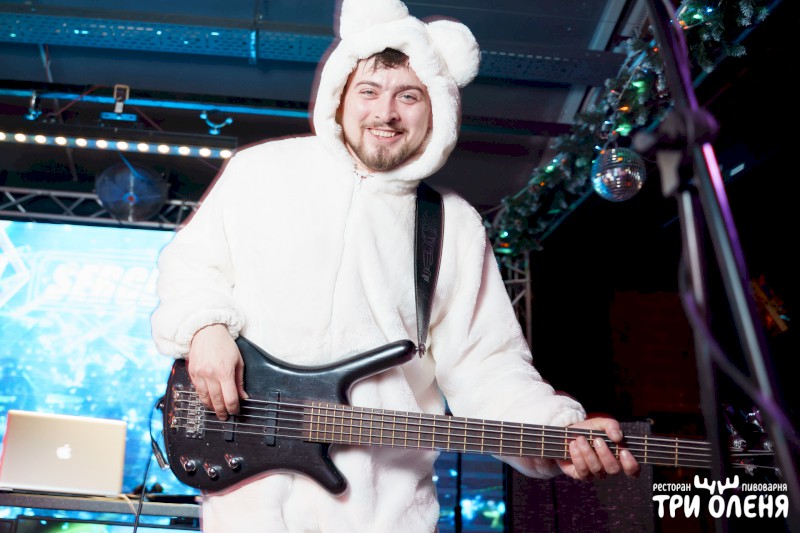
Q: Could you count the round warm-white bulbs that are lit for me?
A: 12